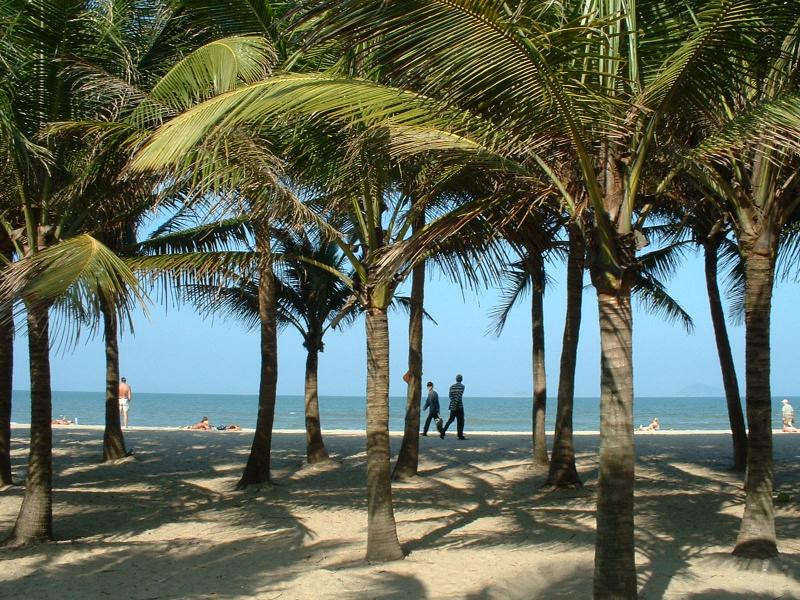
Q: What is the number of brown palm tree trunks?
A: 12